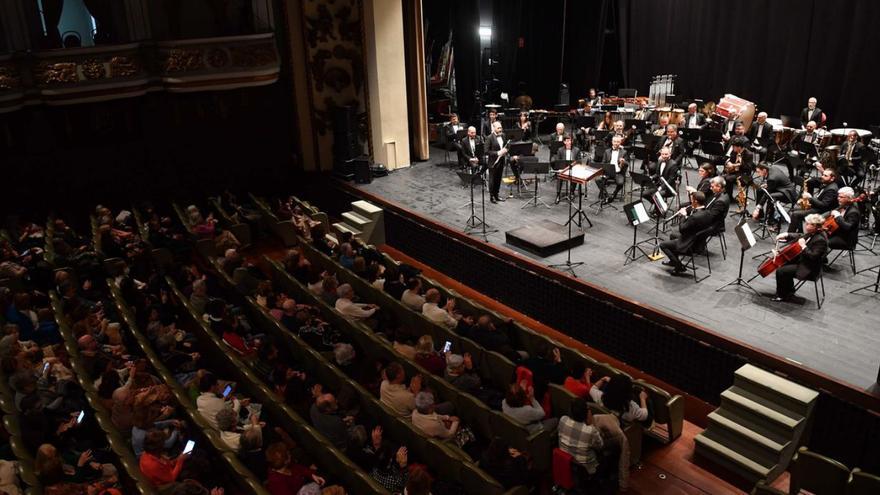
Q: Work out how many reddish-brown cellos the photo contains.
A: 2